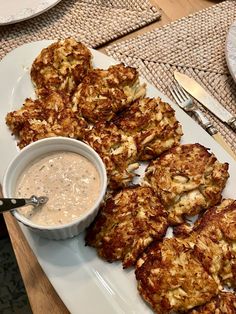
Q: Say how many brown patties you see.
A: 10